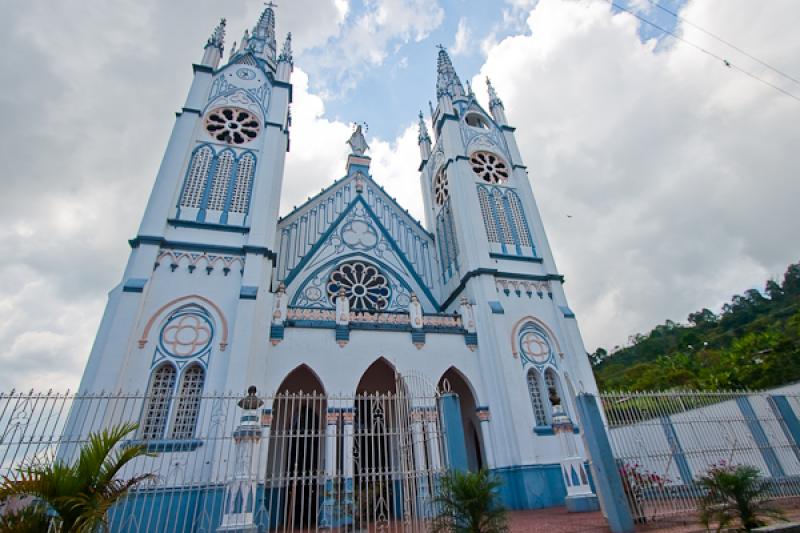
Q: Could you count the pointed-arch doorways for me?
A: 3